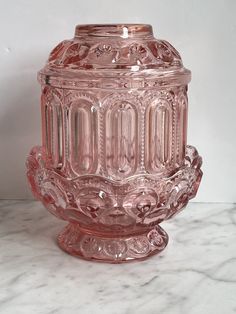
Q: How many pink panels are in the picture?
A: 5